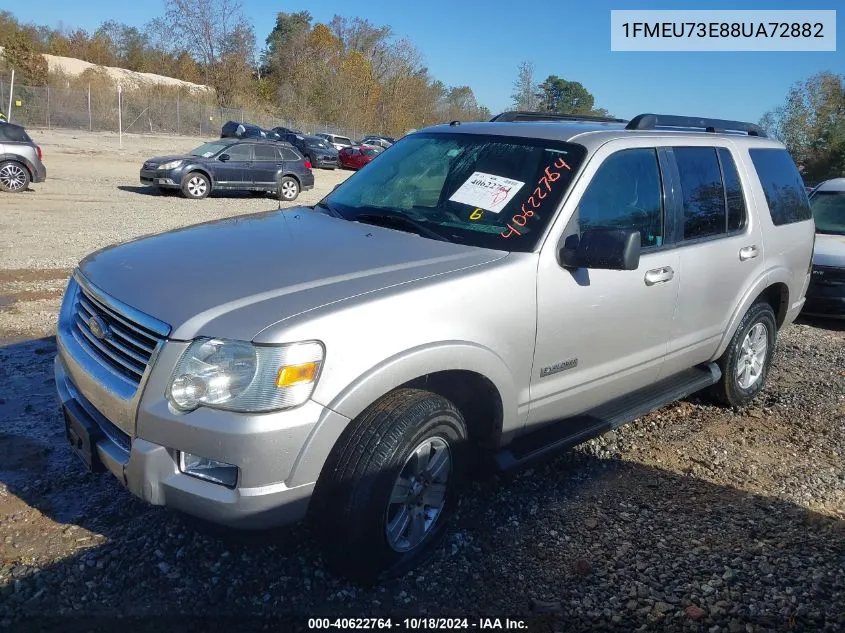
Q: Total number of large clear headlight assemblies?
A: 1